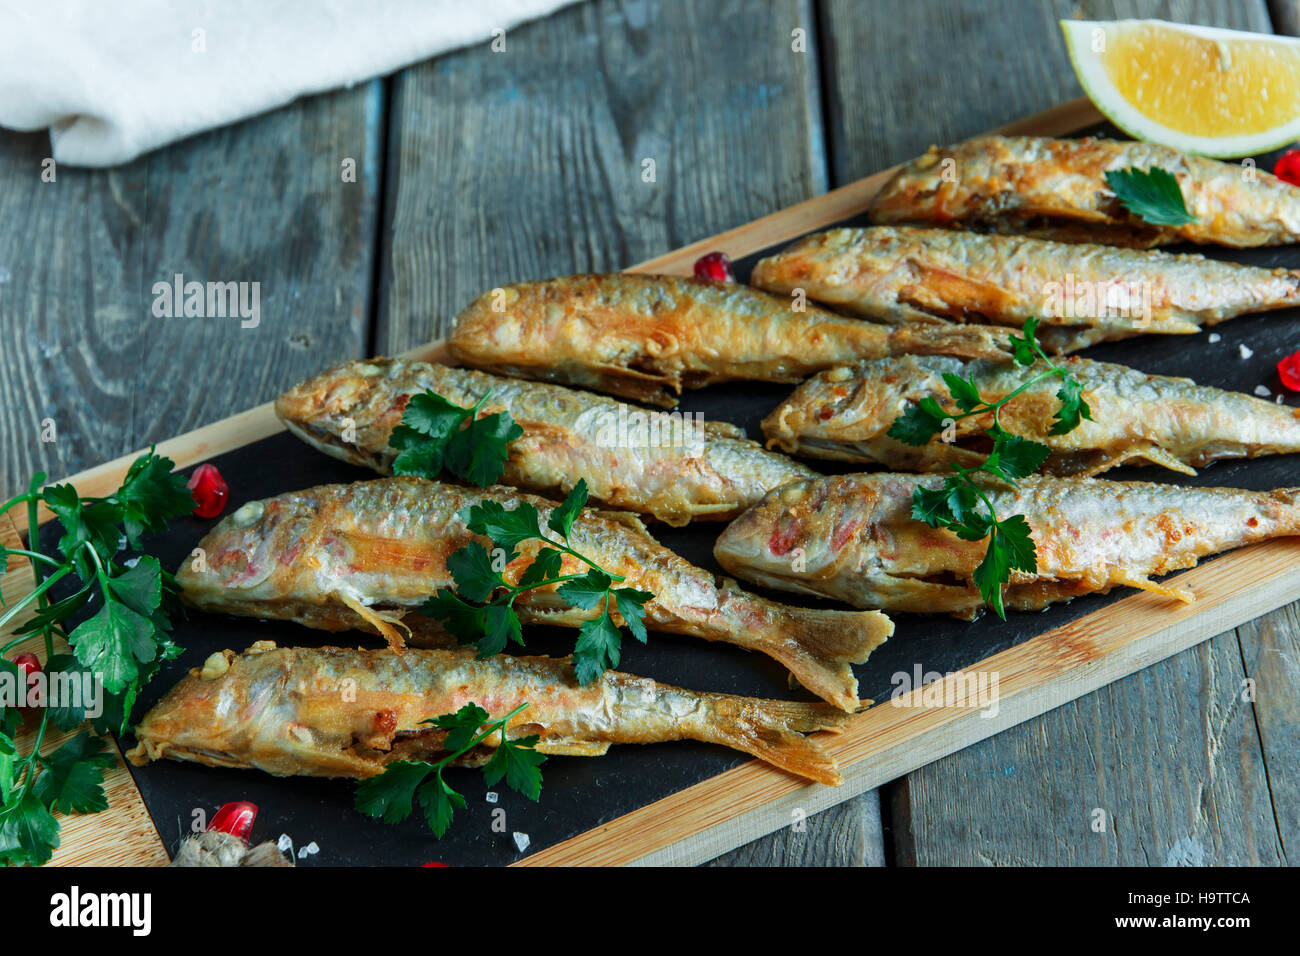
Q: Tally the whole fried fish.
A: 8